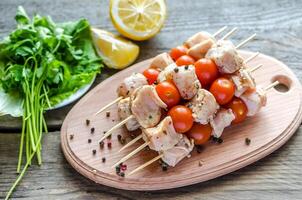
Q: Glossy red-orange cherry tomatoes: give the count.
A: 9